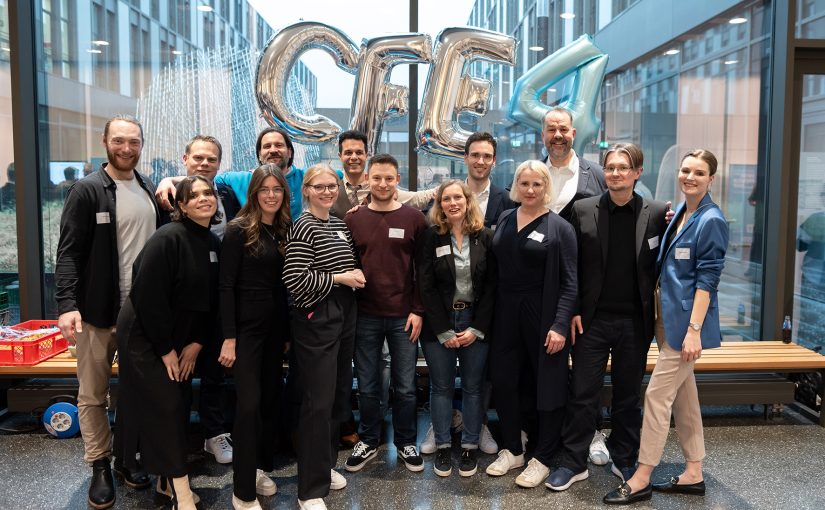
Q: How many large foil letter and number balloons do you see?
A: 4